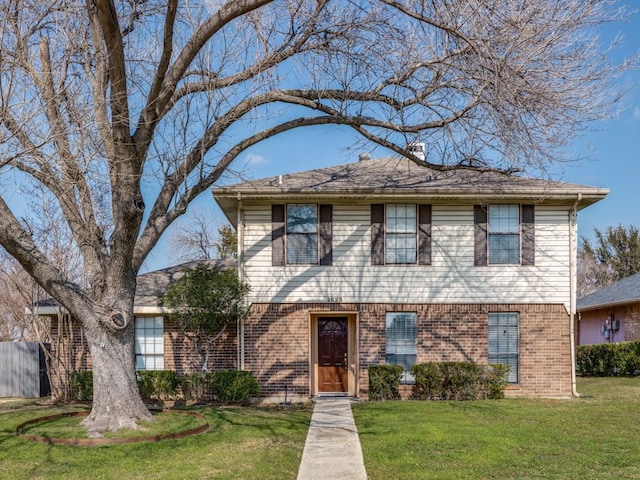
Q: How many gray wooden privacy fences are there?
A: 1